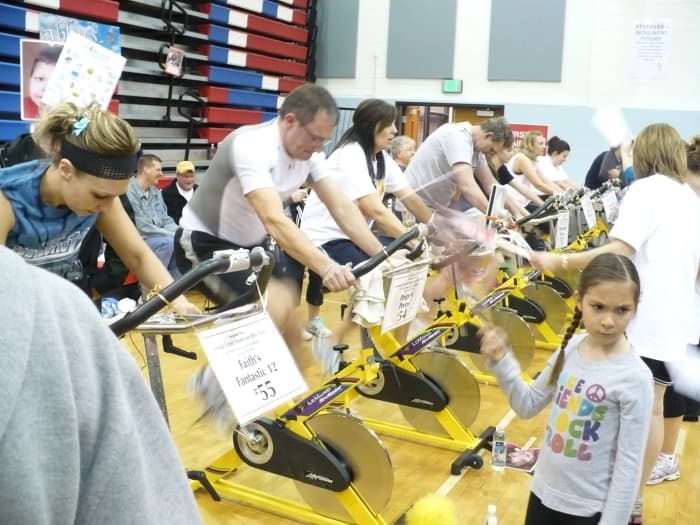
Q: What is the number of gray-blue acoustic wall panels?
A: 3